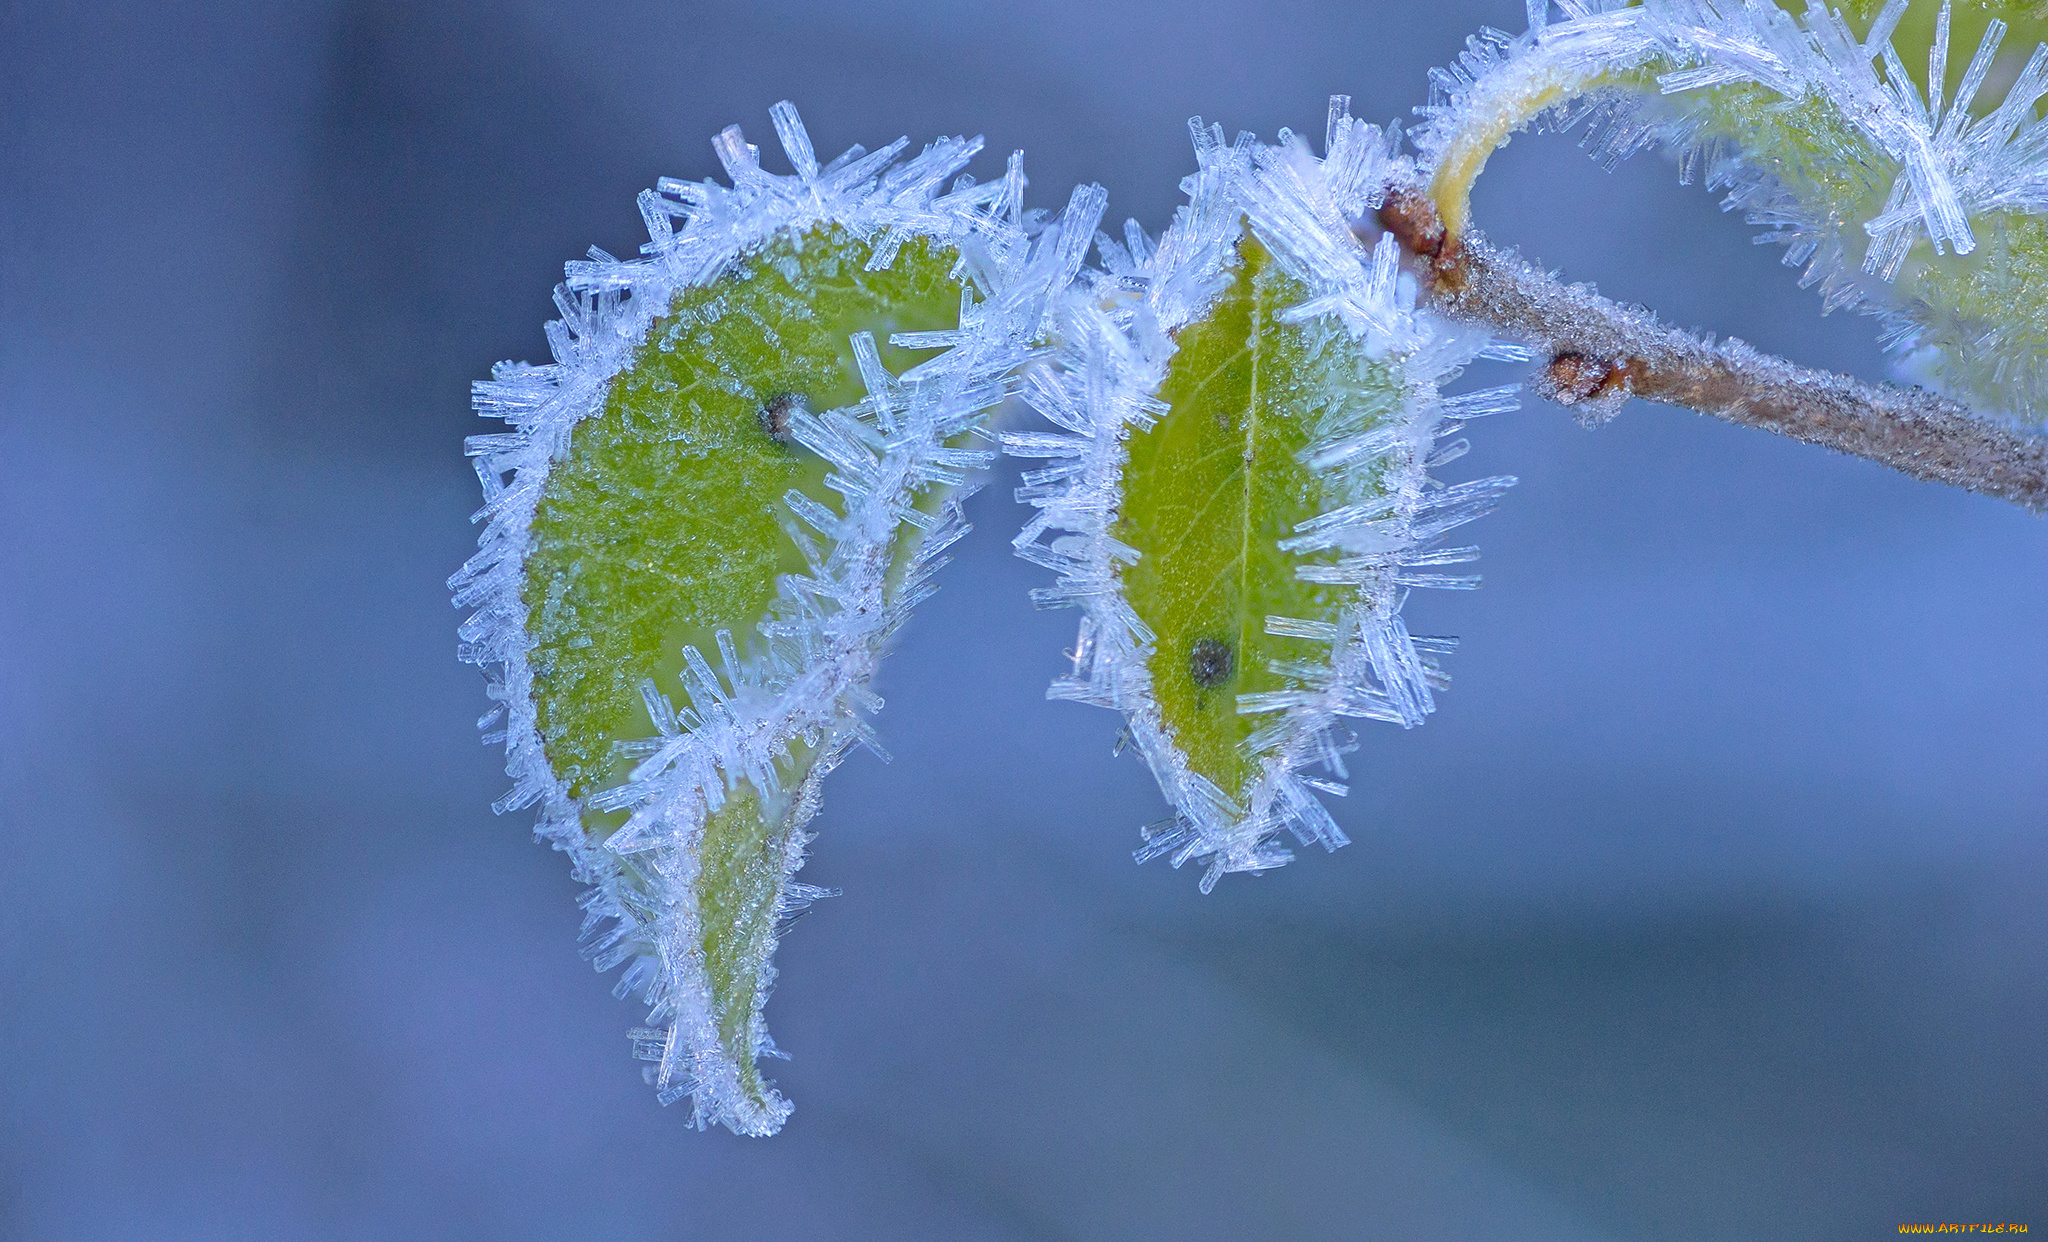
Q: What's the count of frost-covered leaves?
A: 3